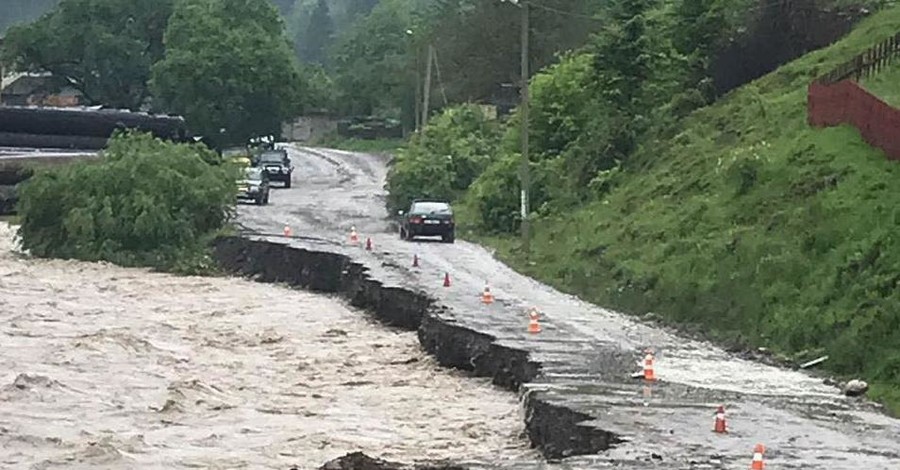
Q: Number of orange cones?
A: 10